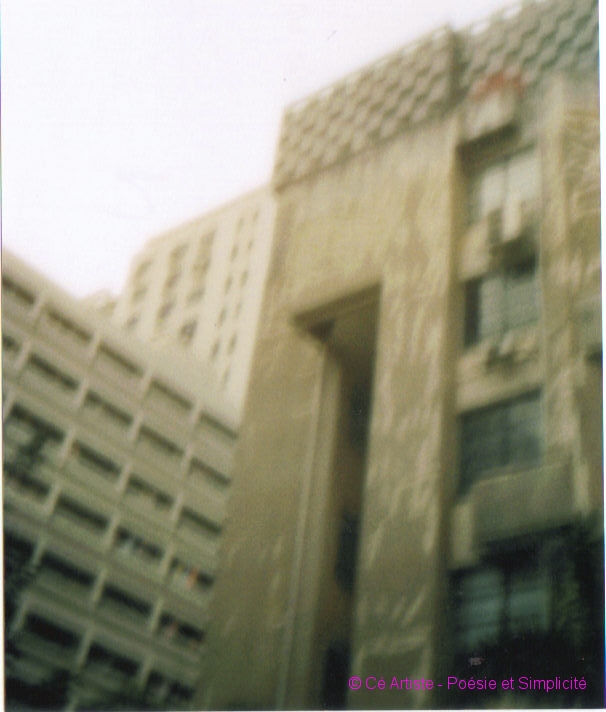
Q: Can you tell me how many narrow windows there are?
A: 11